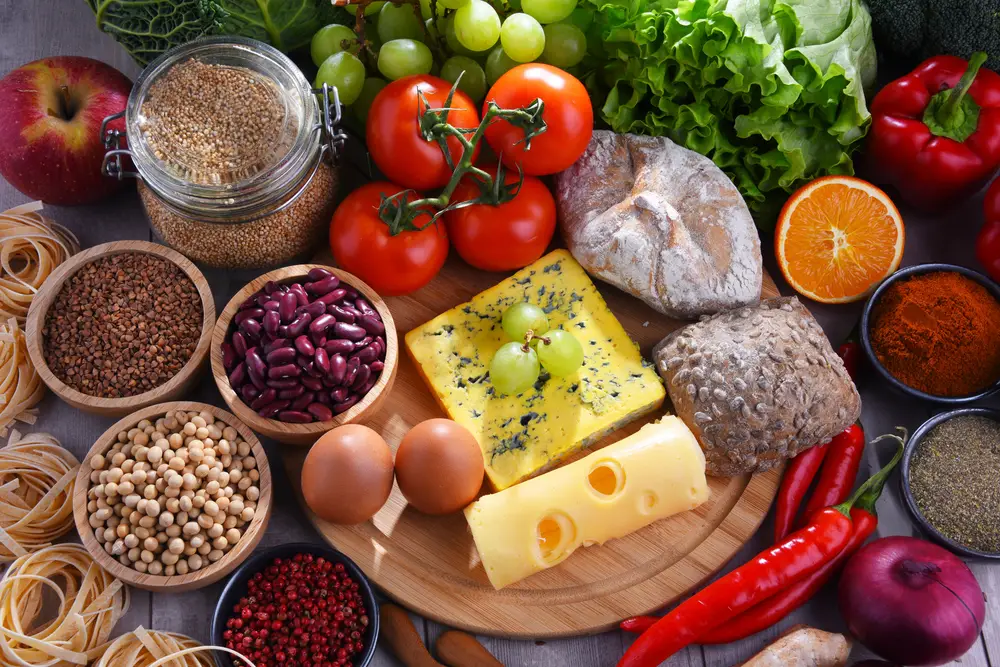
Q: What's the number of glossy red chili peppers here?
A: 4